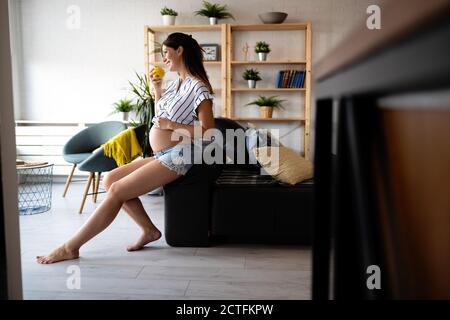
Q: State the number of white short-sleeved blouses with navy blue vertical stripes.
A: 1